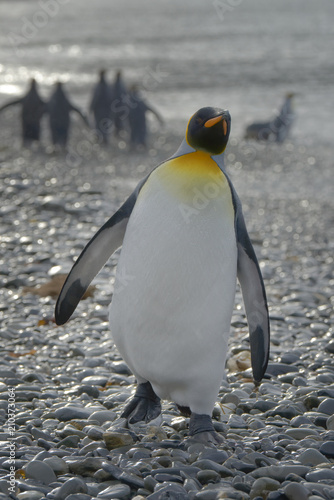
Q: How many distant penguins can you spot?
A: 6